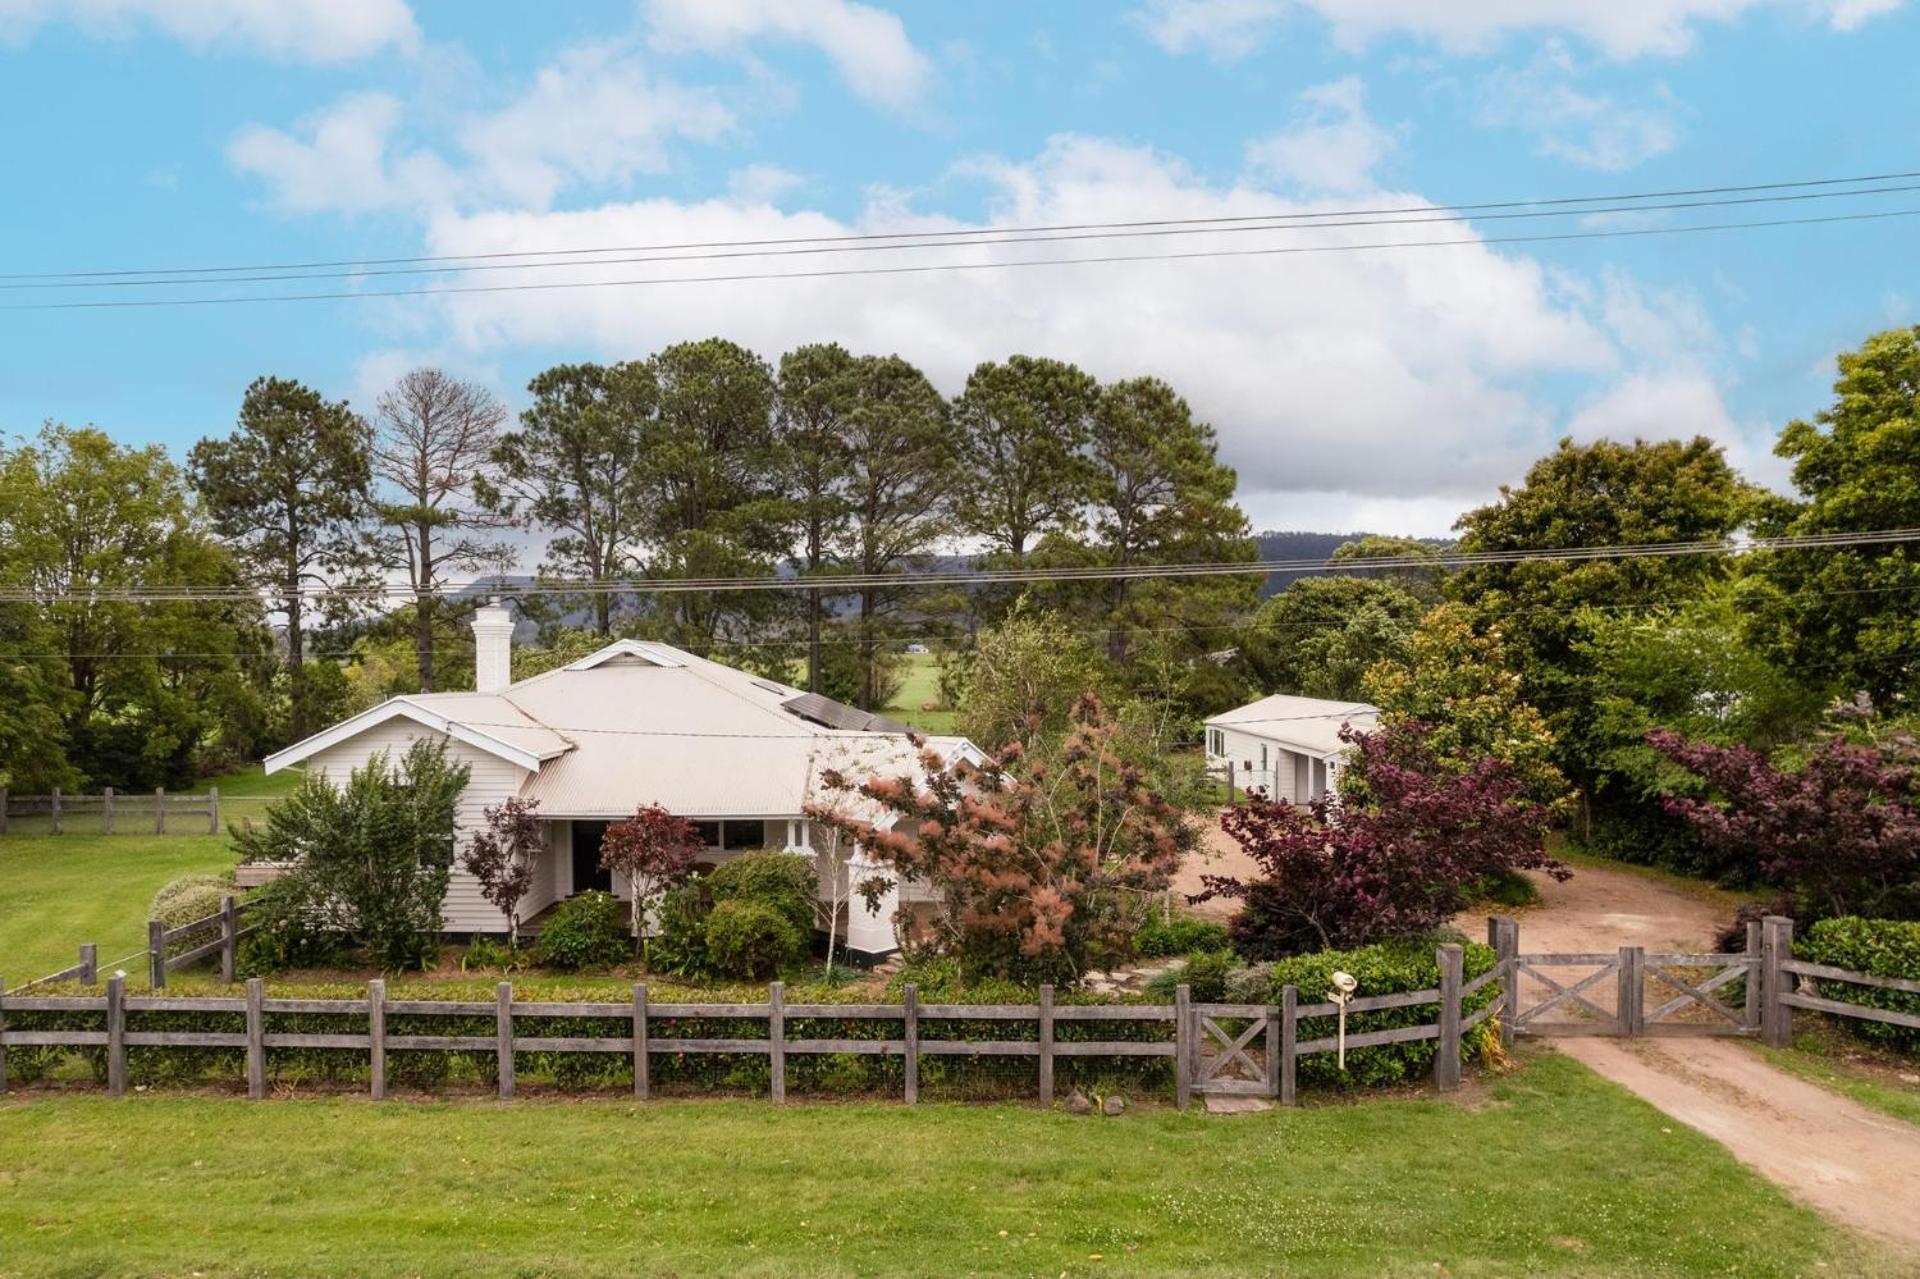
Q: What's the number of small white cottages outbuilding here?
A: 1